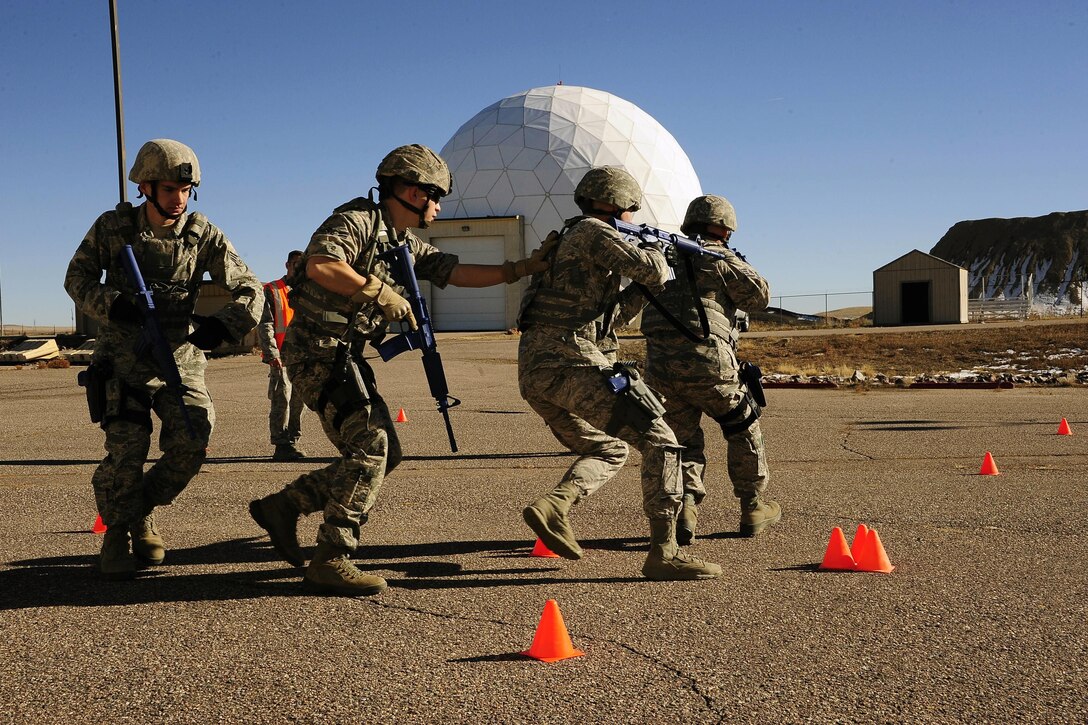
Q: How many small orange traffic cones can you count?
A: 9